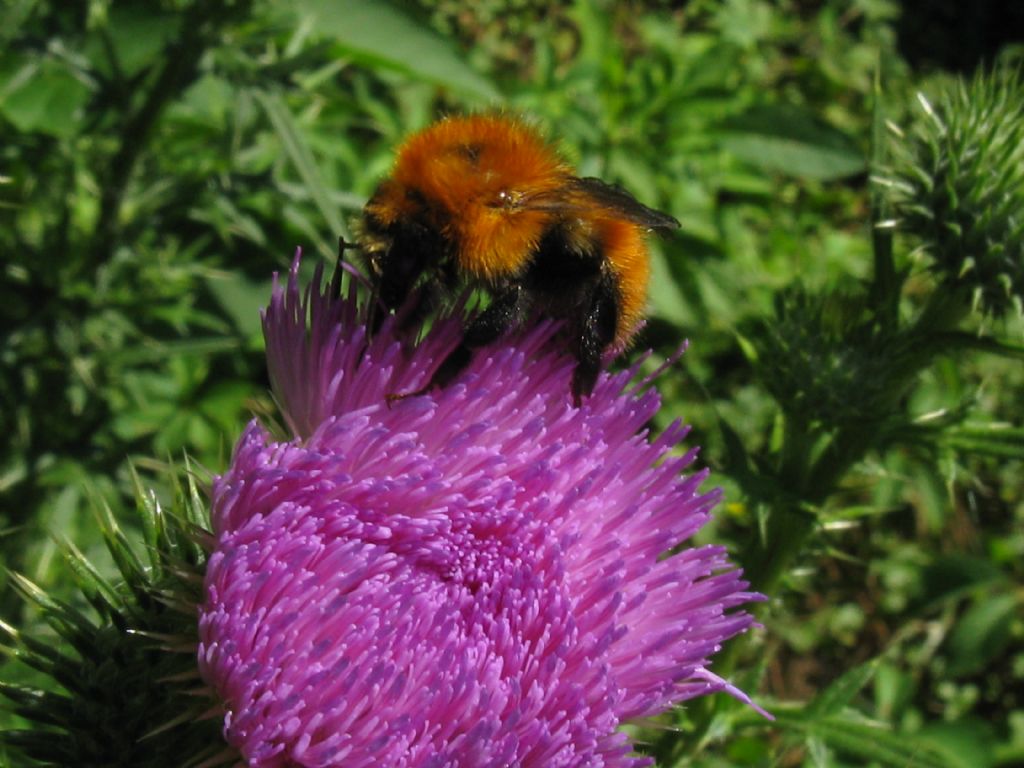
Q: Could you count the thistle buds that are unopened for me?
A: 2